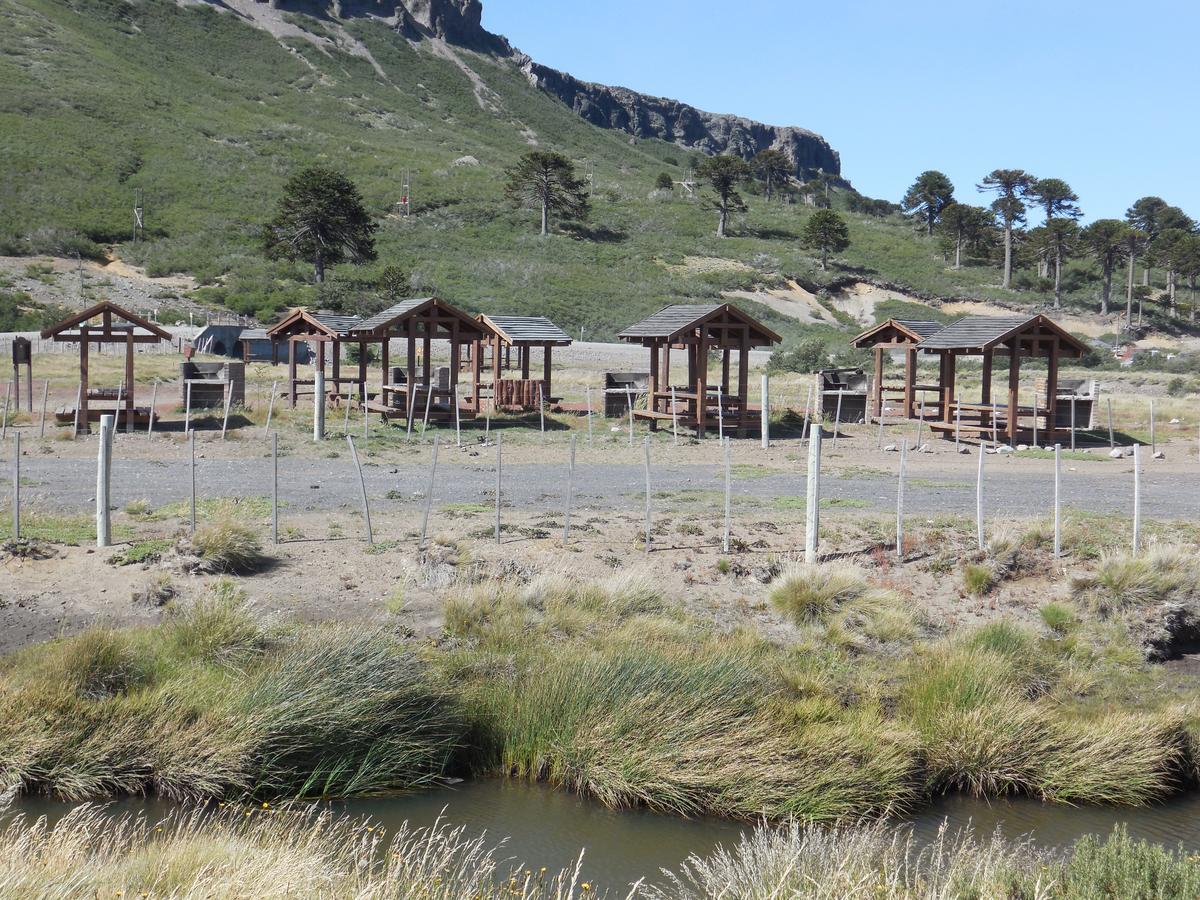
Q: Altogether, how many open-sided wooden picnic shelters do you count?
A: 7